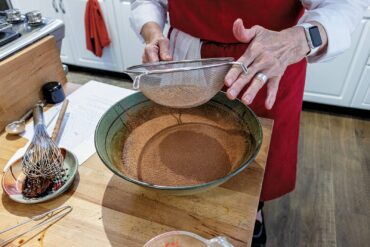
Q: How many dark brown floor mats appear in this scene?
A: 0